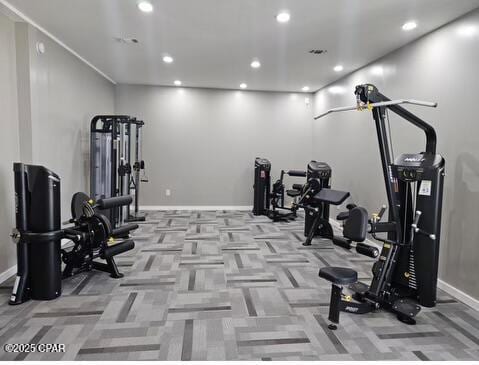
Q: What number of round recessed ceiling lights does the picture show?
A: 9